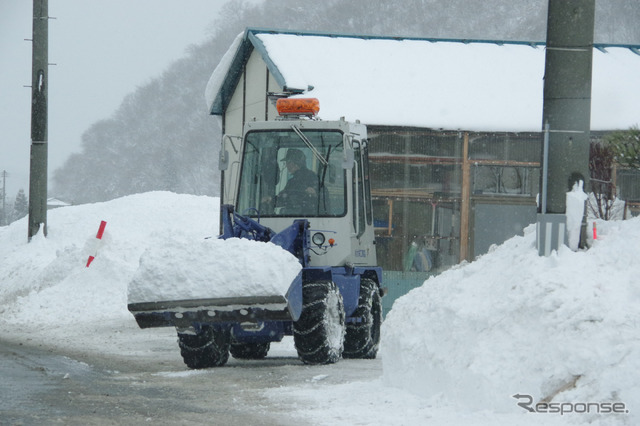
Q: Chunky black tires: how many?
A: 4